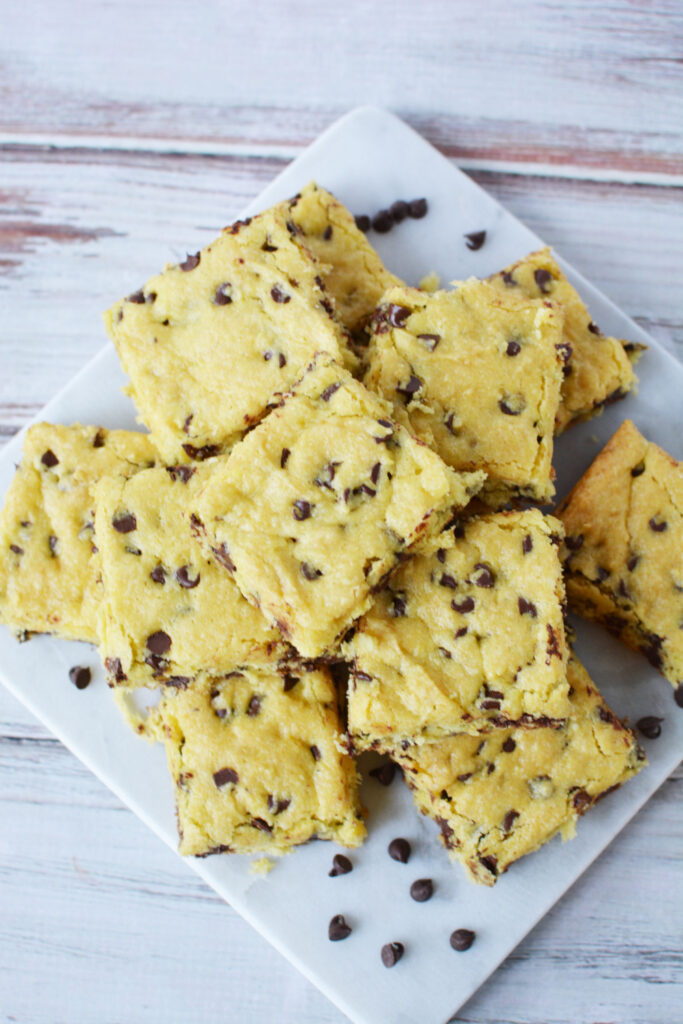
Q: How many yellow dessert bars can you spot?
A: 11